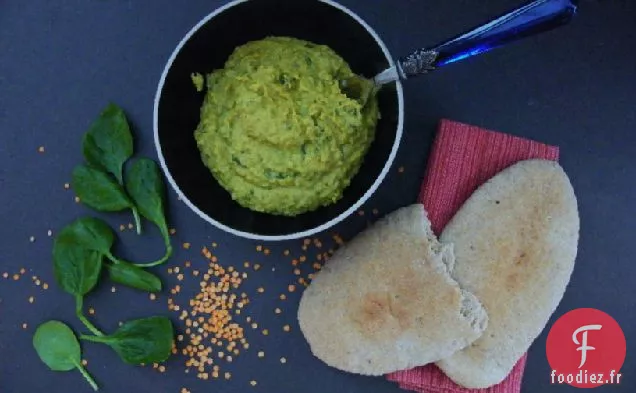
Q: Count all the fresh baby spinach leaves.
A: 8